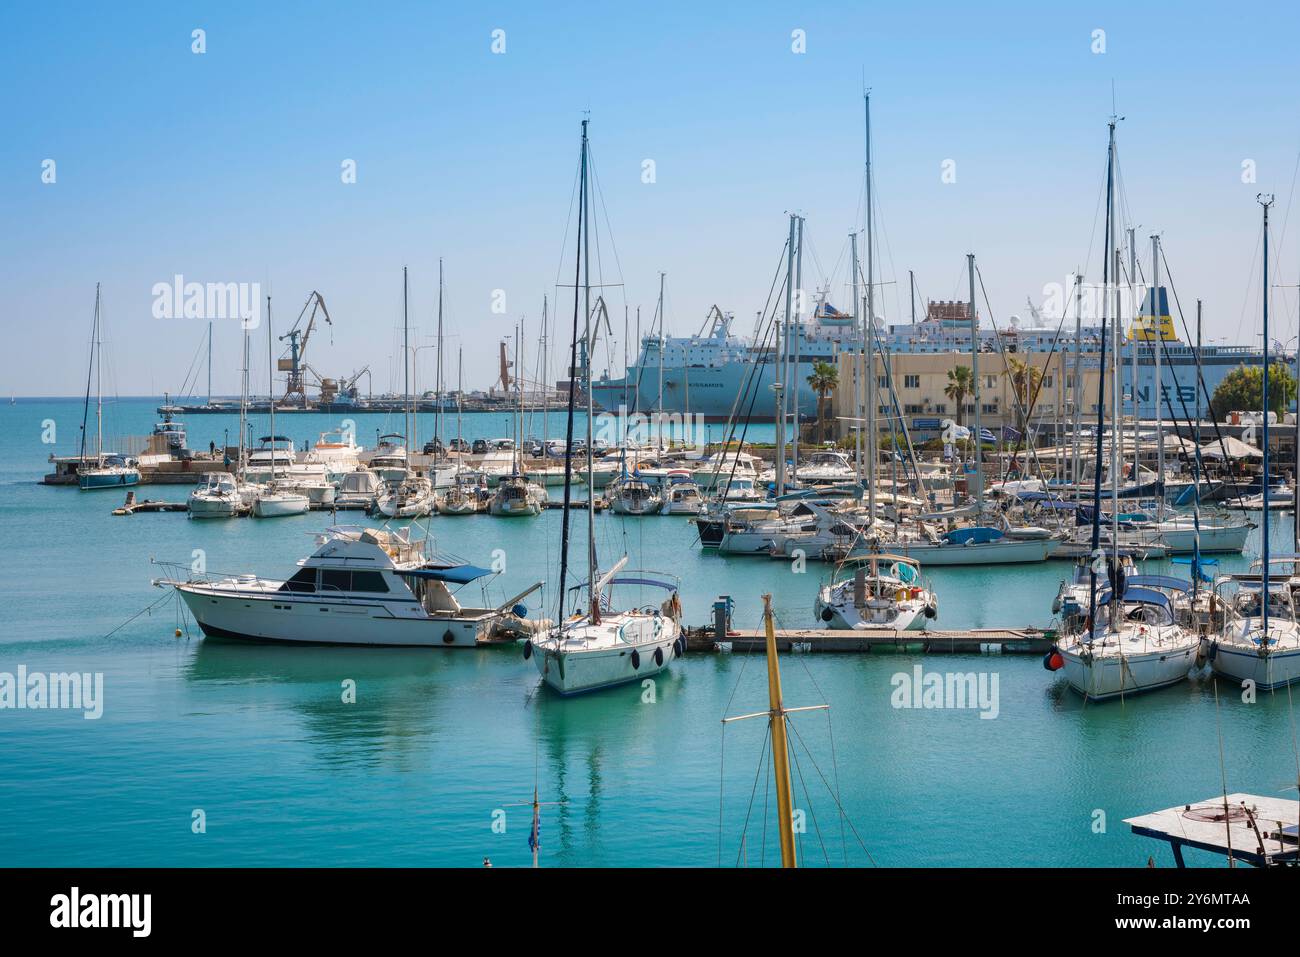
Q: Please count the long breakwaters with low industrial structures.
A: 1